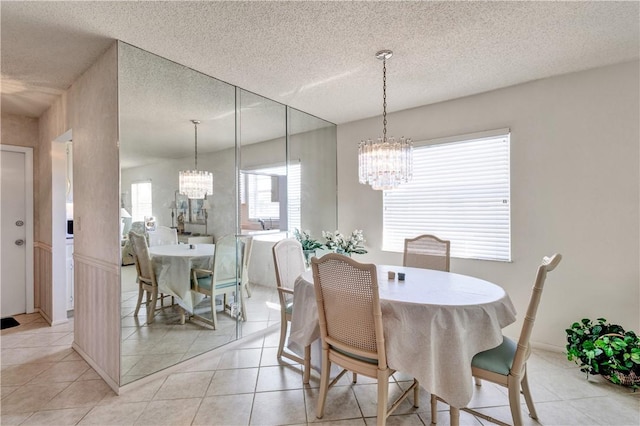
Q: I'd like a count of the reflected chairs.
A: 4